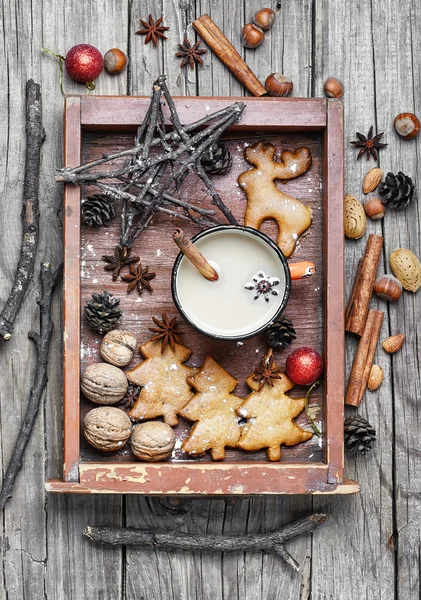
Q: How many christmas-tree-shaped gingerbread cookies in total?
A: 3